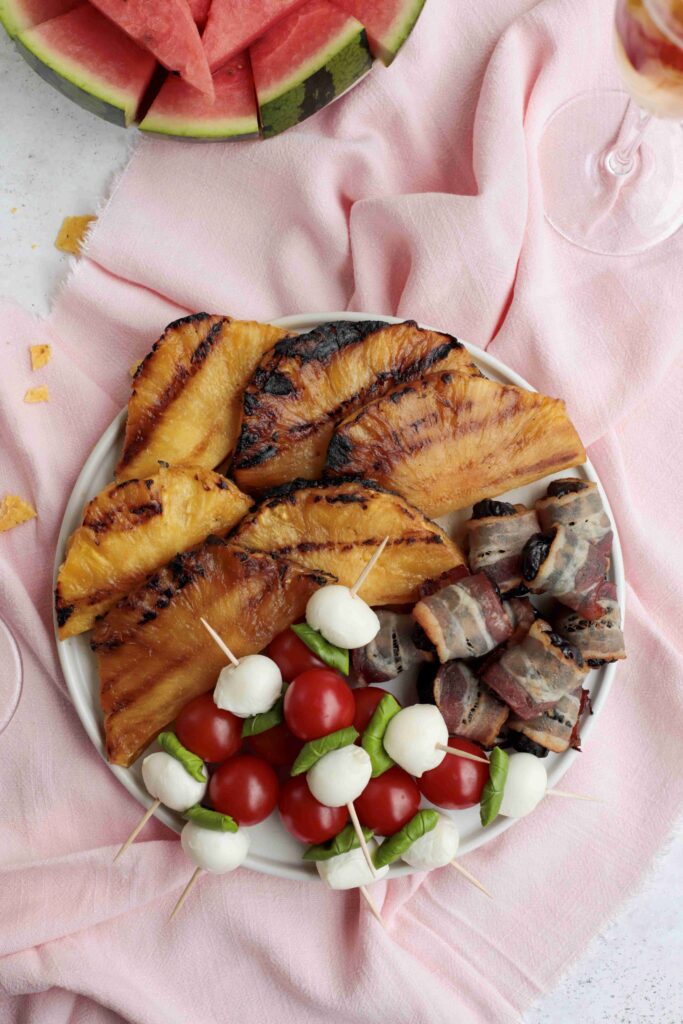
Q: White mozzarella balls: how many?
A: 9